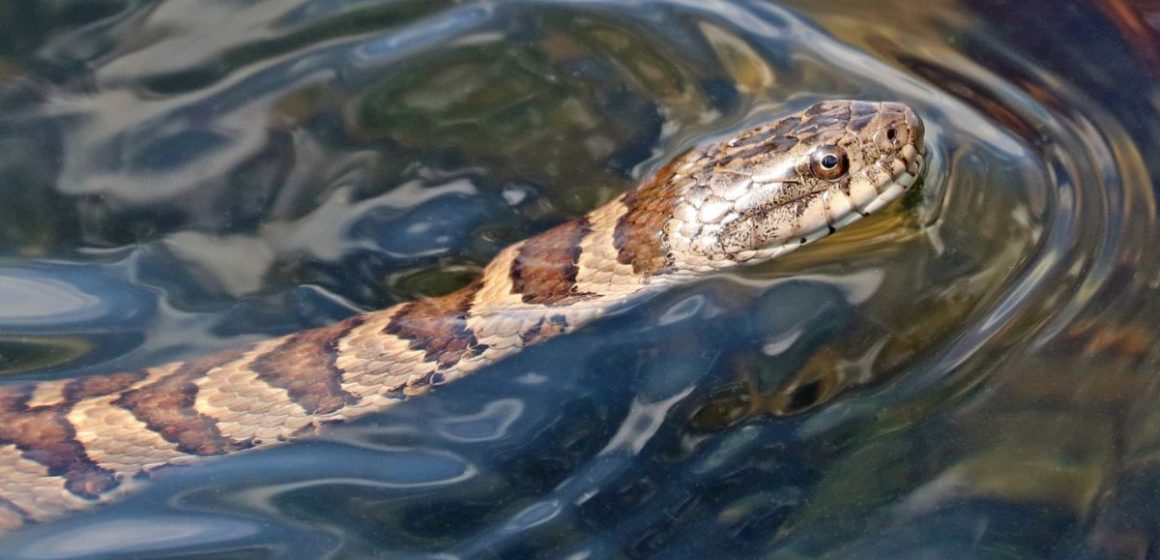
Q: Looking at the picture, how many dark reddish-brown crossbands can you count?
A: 6